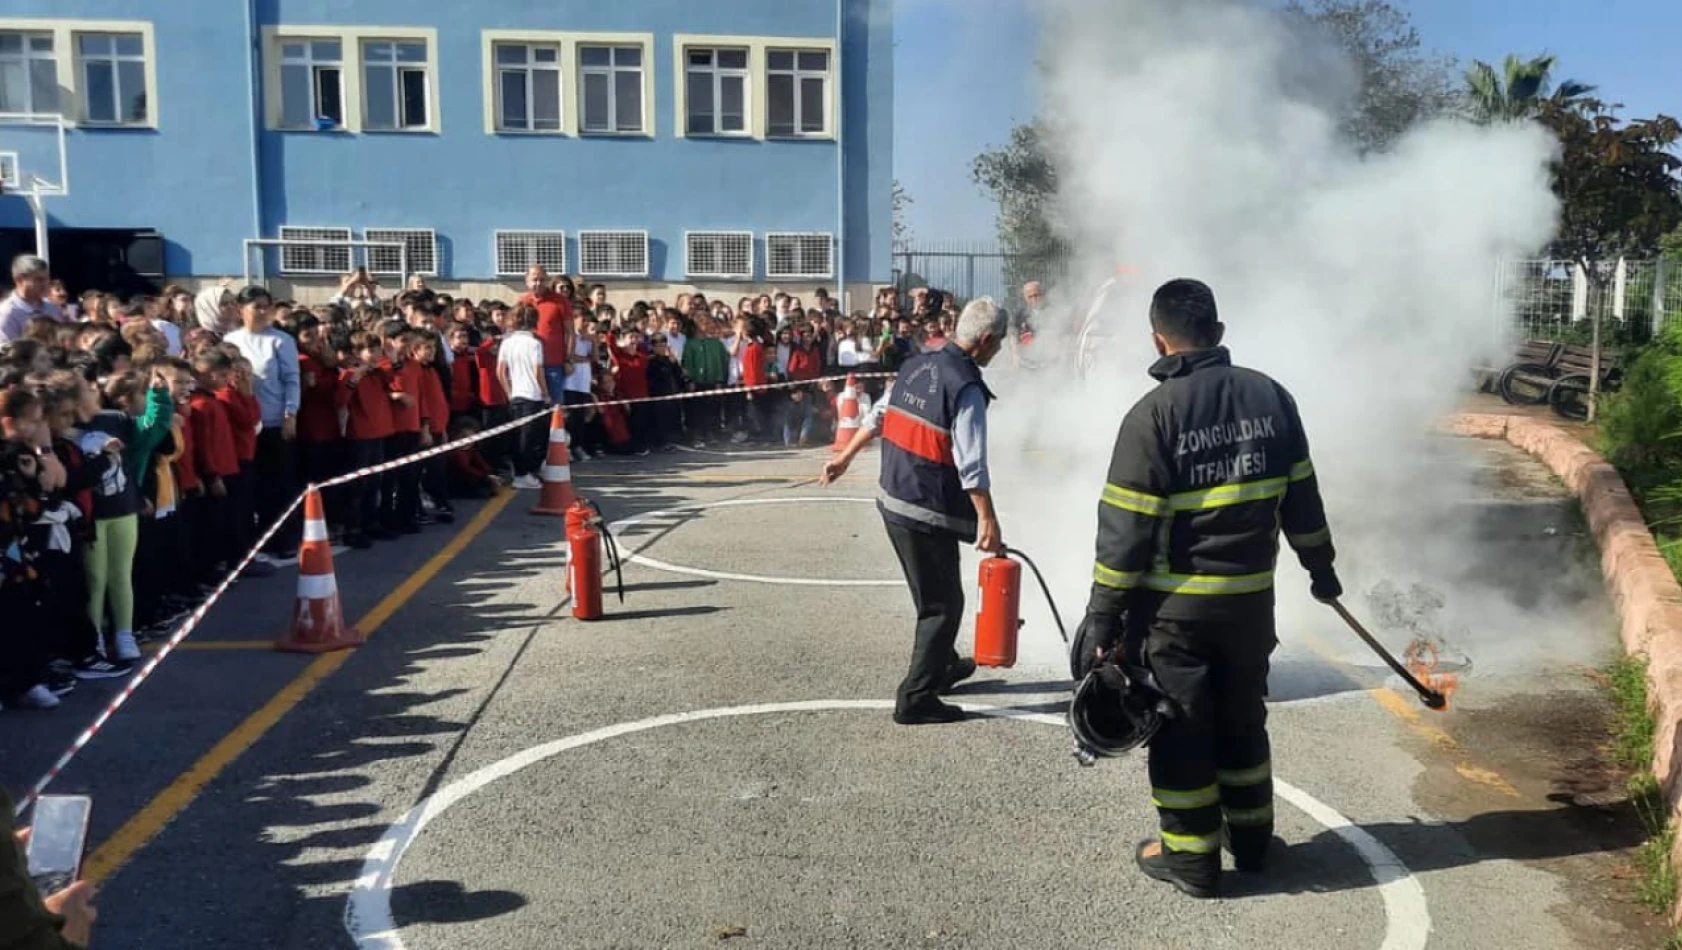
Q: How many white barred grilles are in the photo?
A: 6